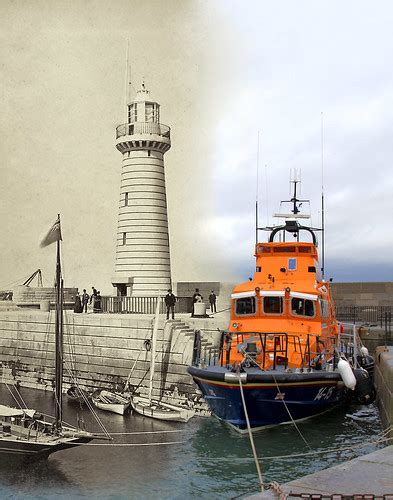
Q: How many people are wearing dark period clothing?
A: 7